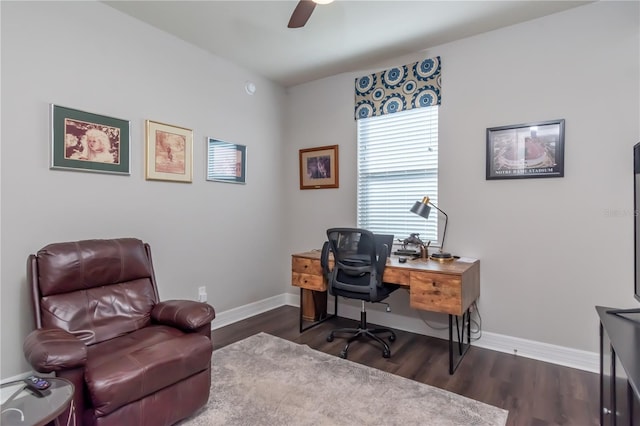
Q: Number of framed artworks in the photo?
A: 5